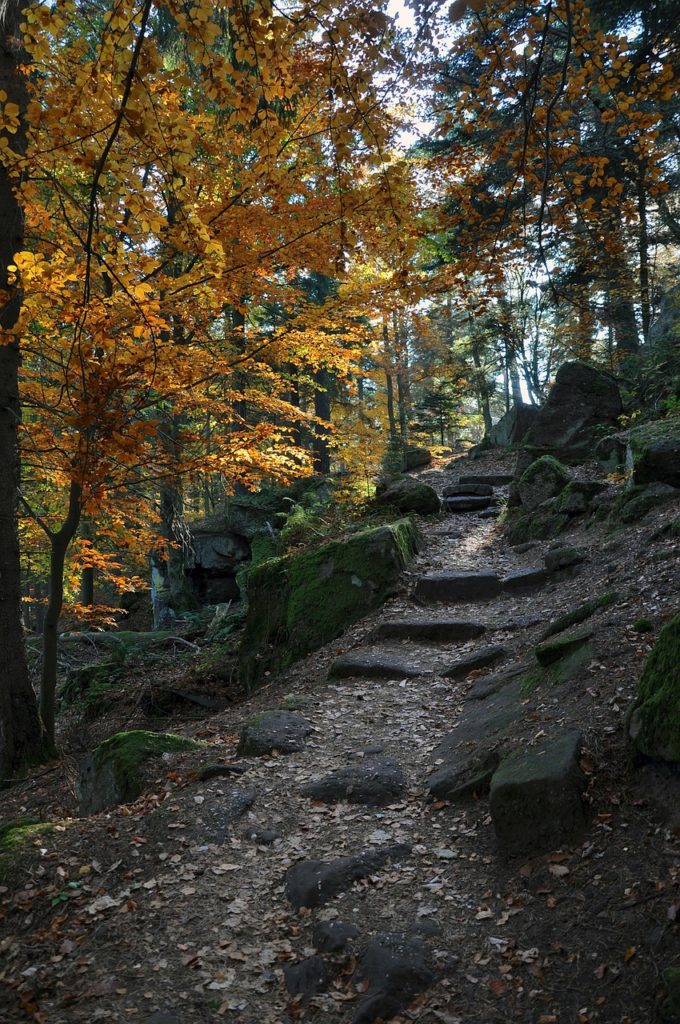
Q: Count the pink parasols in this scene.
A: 0